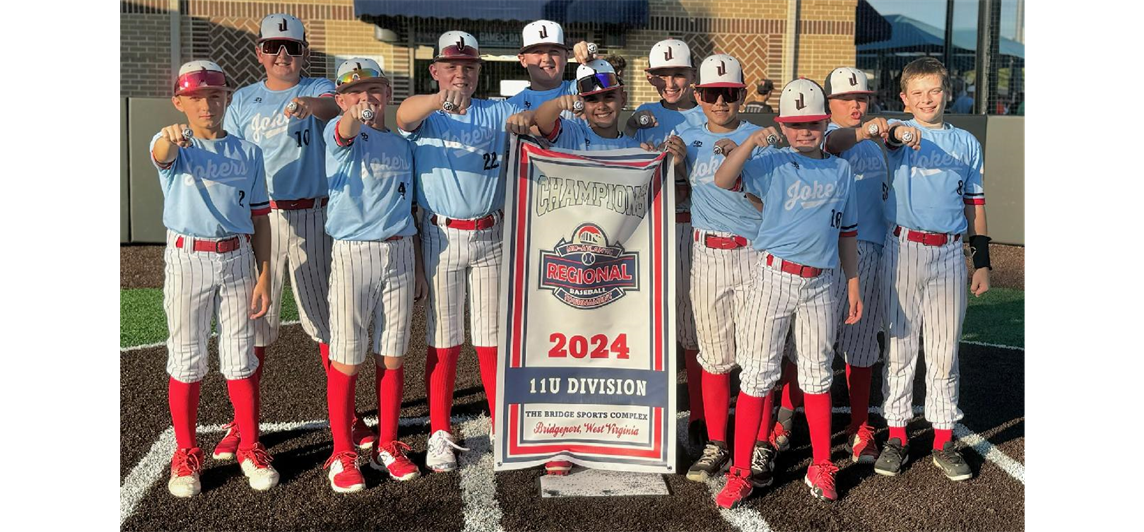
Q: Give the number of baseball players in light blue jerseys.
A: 11